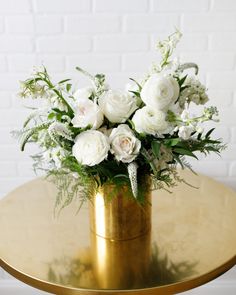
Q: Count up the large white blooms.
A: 6